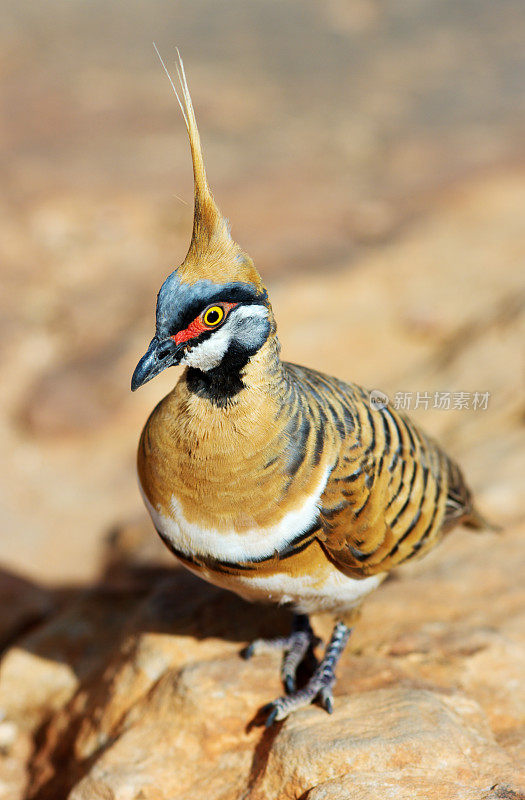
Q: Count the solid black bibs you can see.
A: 1